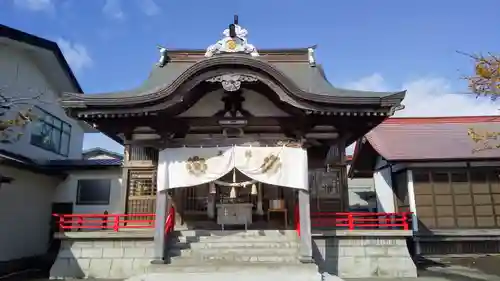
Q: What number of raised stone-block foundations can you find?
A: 2